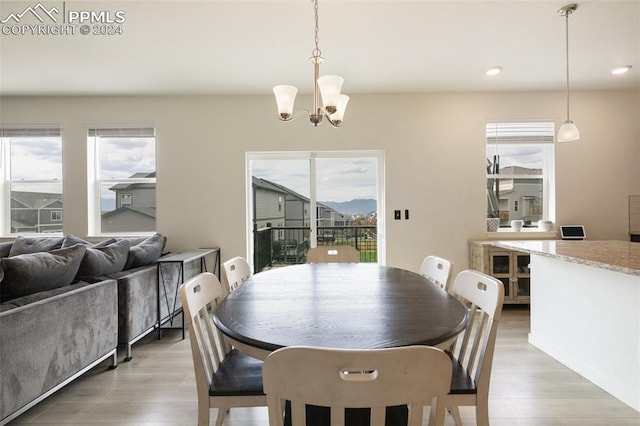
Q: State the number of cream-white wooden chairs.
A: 6